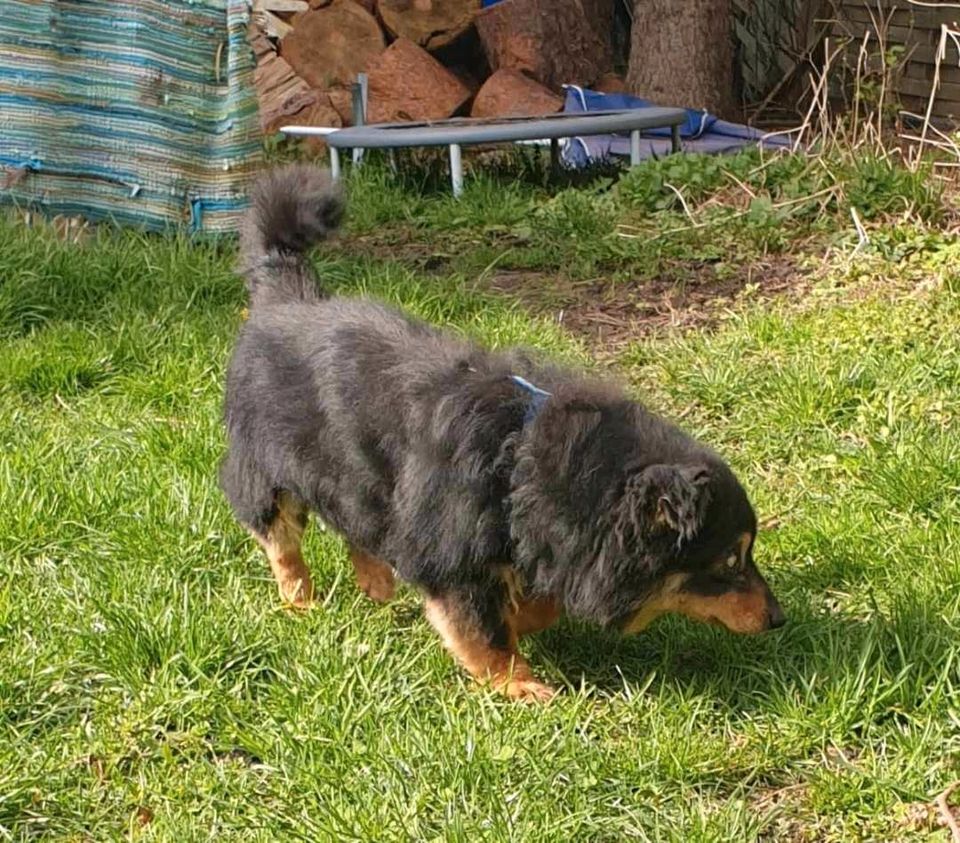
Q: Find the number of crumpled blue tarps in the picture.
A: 1